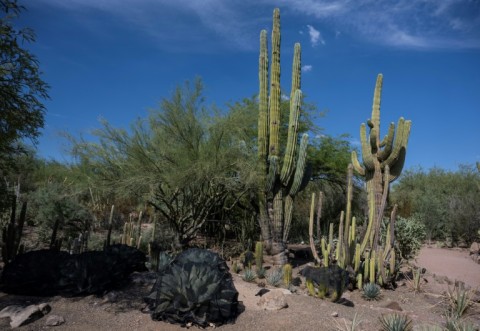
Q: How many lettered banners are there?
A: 0